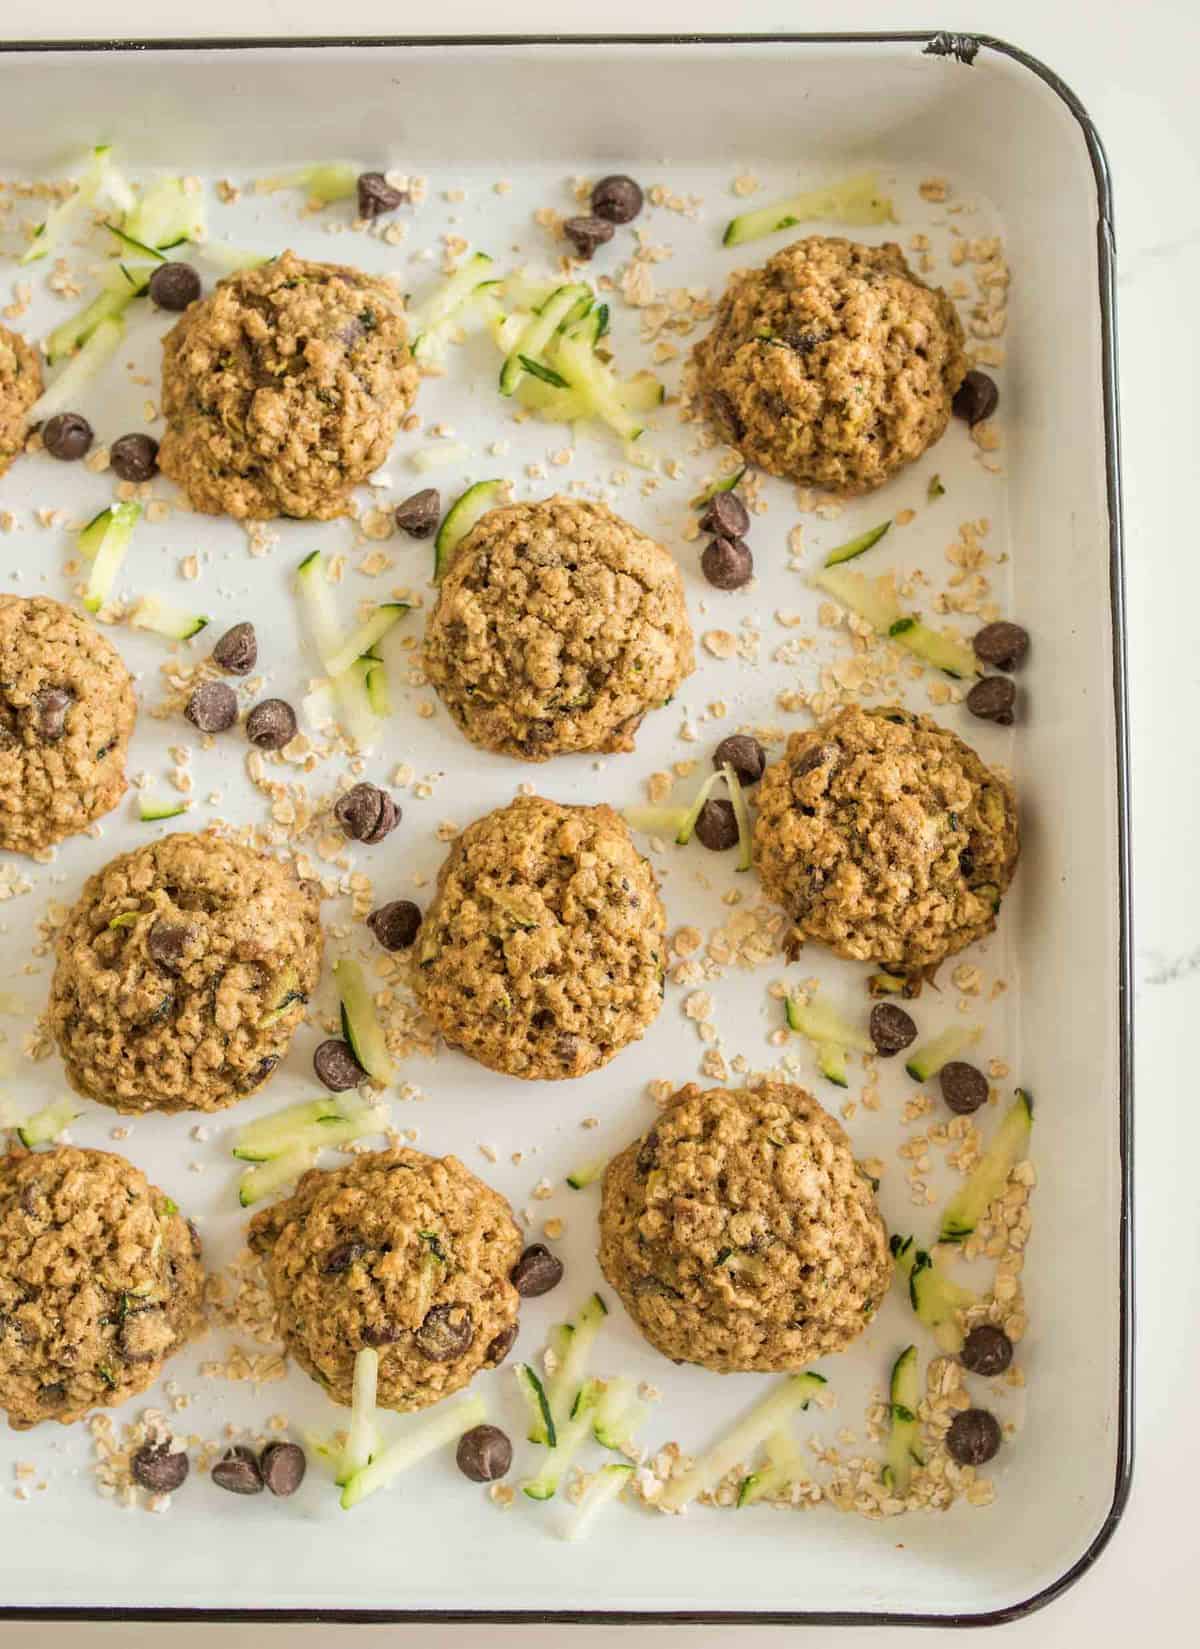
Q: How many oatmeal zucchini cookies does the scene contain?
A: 11